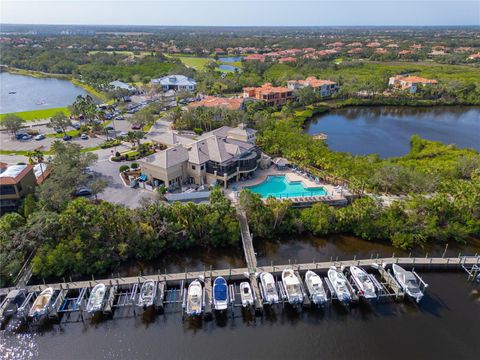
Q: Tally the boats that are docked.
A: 13